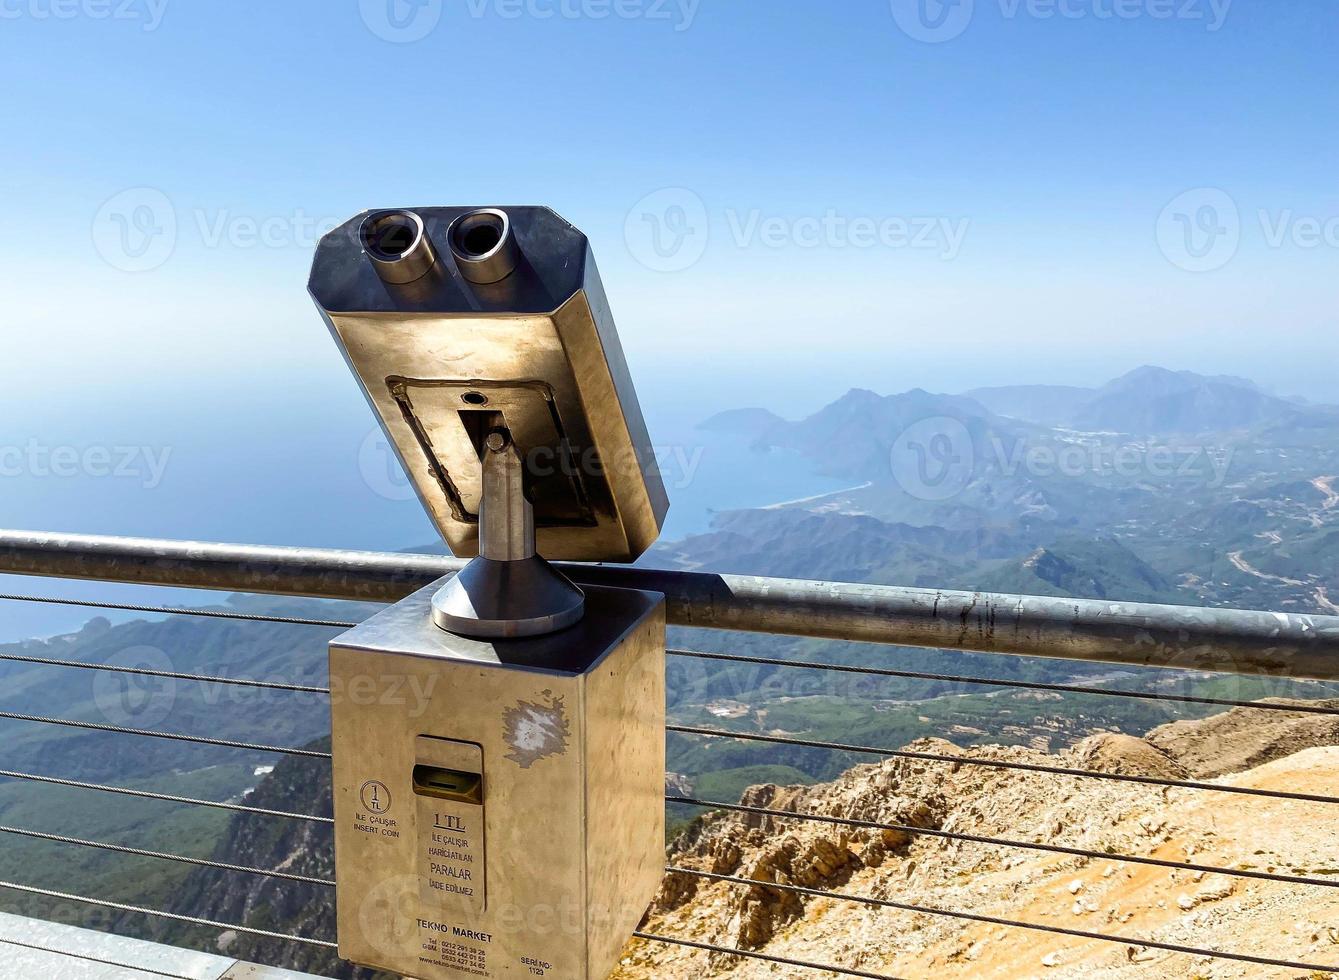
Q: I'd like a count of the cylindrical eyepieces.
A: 2